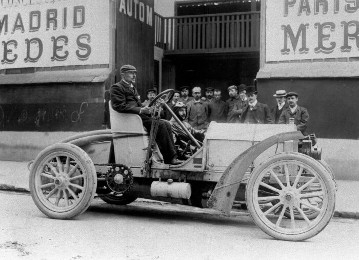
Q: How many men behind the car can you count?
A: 11